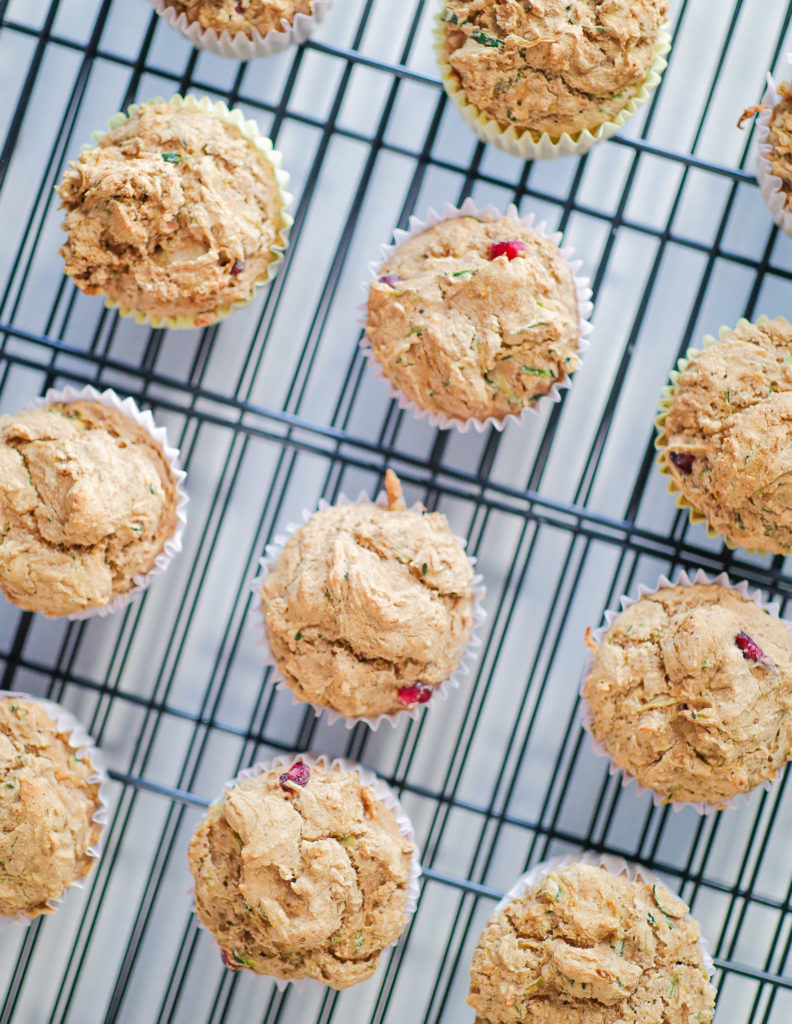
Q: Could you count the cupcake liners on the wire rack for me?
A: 12